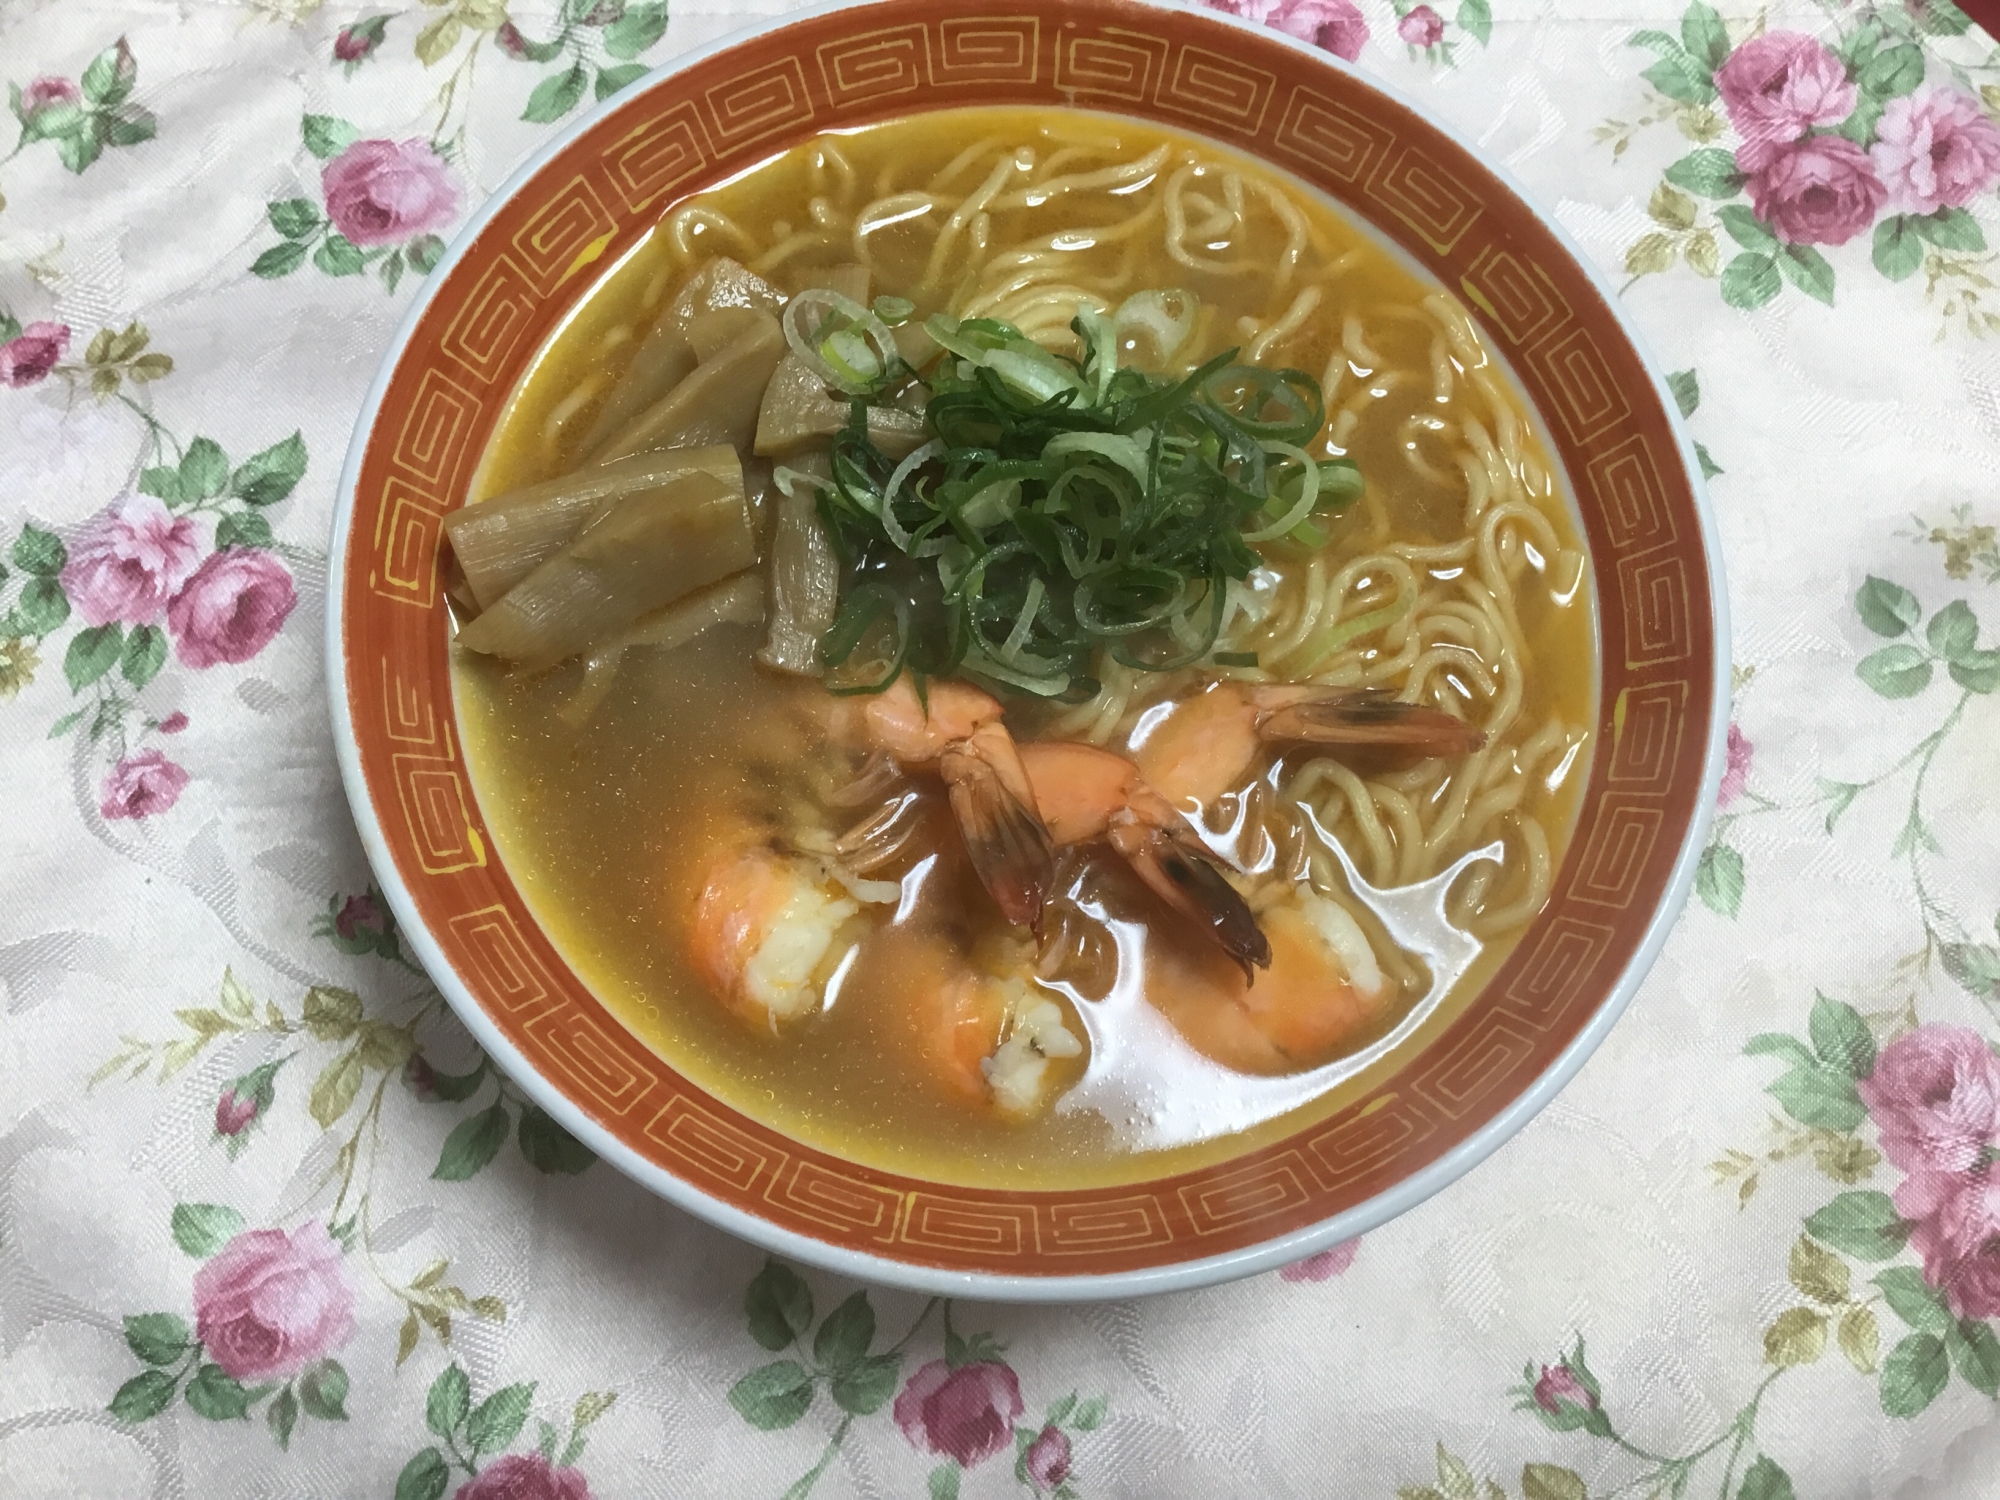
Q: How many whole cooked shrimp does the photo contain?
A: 3